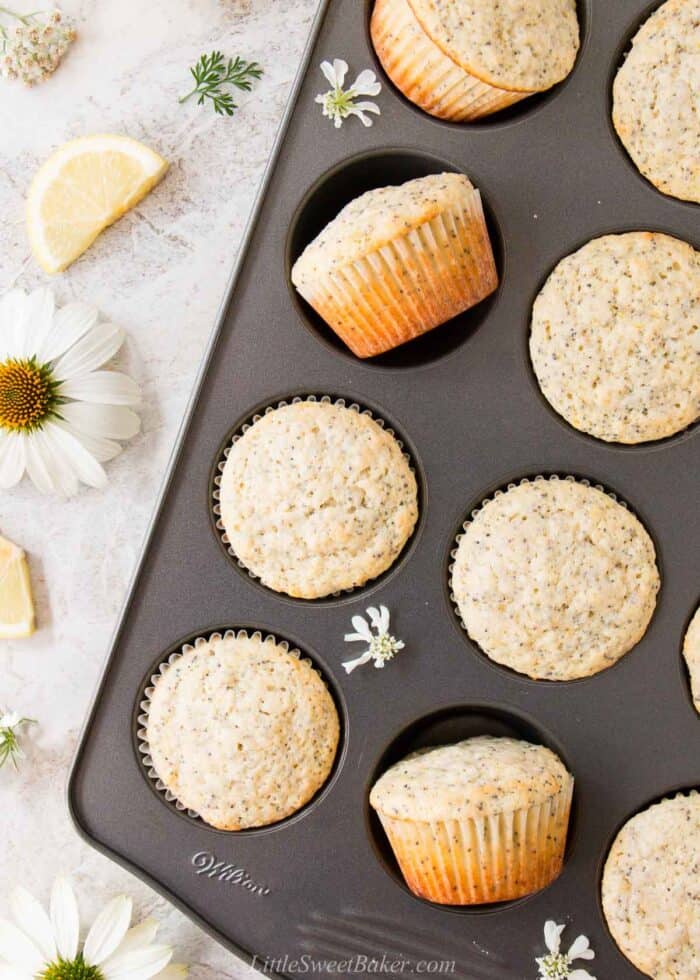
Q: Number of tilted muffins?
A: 3